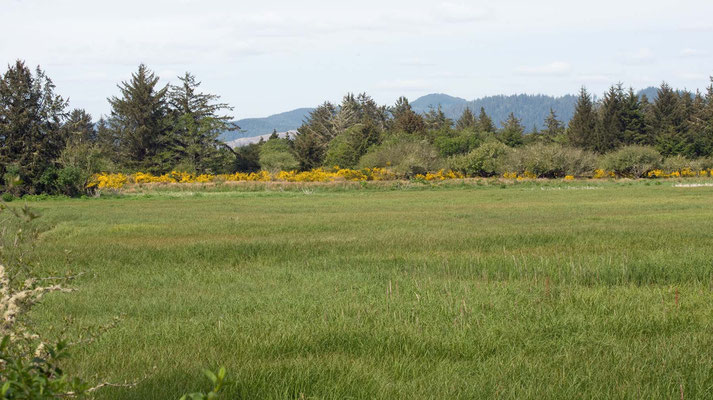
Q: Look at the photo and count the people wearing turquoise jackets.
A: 0